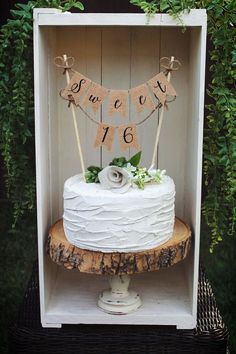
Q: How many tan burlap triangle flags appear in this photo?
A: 7